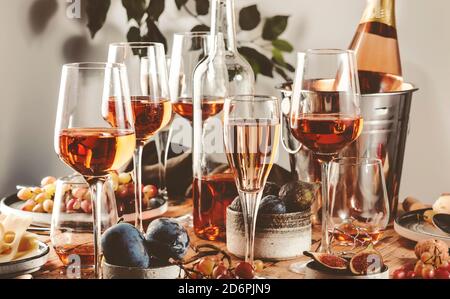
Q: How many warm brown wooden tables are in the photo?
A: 1